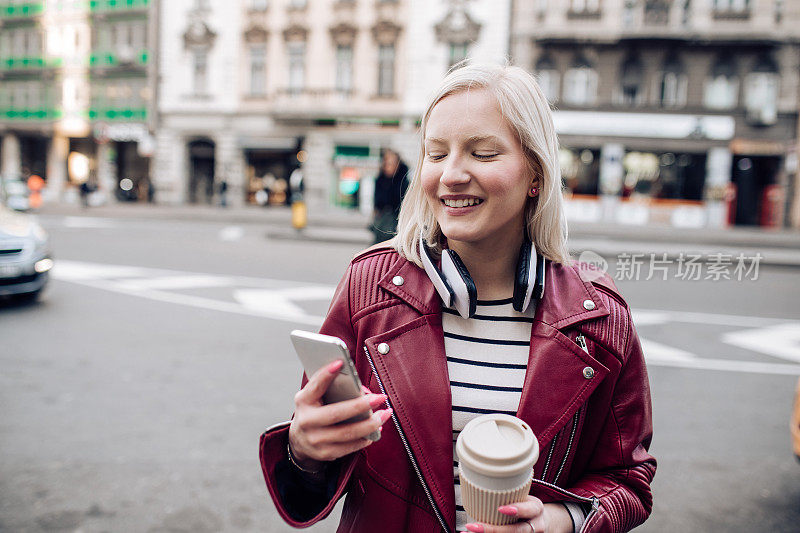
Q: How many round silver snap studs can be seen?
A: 4